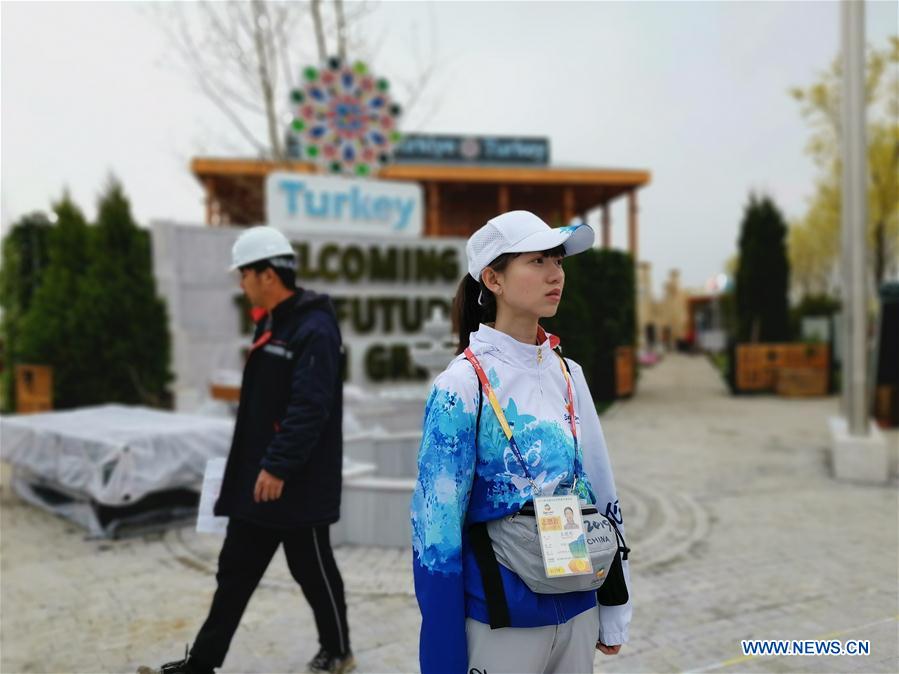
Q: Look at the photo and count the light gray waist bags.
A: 1